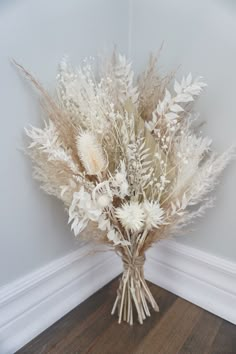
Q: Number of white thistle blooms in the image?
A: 2